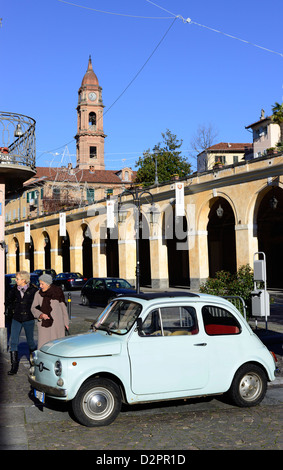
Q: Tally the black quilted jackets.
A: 1